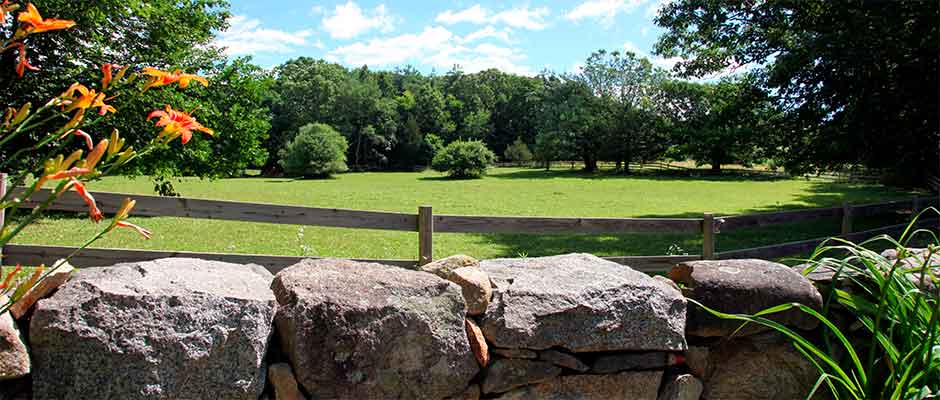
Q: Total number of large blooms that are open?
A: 4